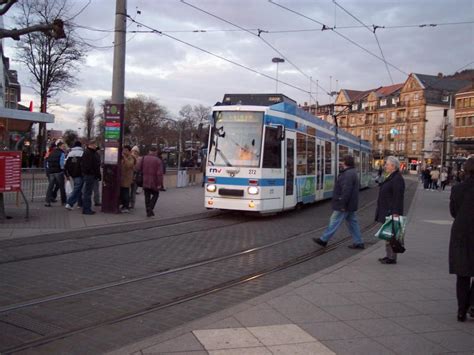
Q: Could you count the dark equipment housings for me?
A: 1